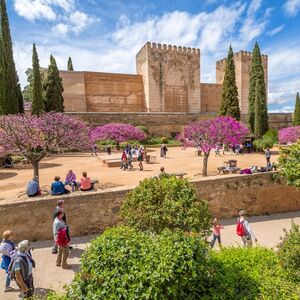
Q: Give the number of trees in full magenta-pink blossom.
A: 4